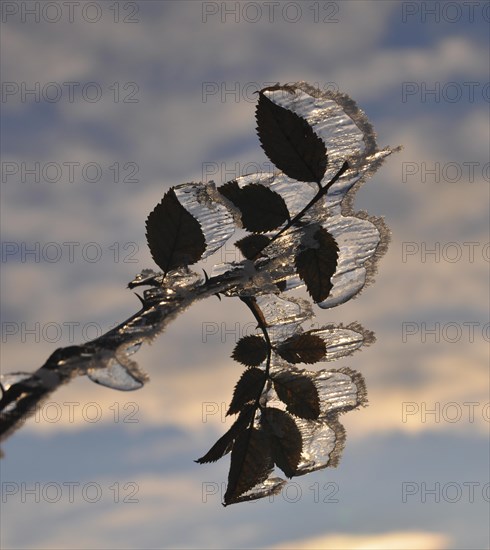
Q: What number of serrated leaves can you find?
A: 12